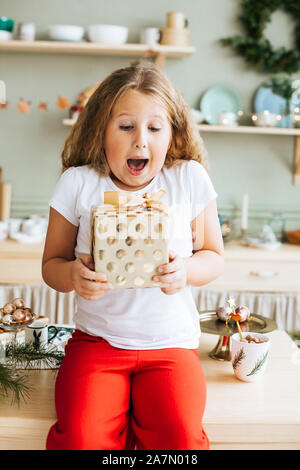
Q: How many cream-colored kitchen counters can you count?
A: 2